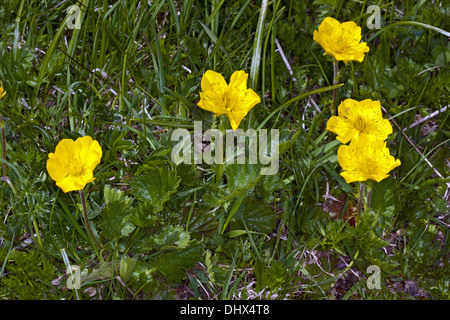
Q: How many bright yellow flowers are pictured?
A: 5